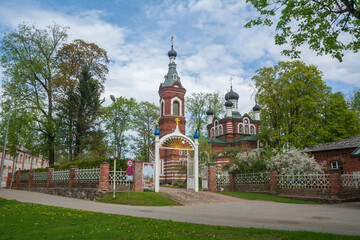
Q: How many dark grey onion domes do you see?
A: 5